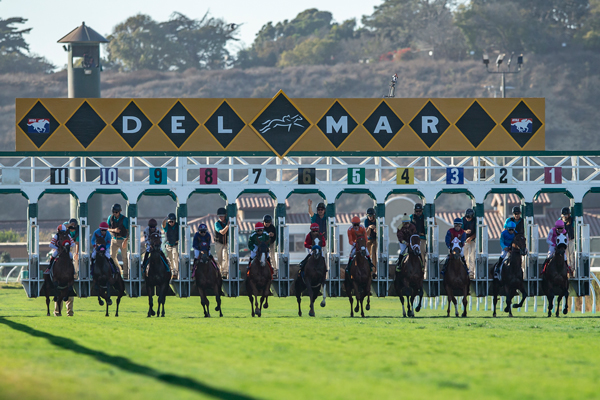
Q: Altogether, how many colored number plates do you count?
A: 11